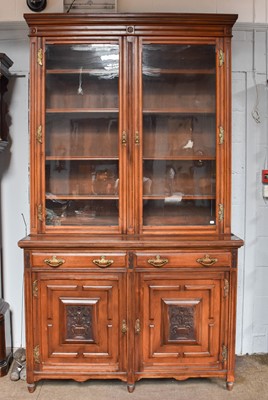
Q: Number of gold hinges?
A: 10